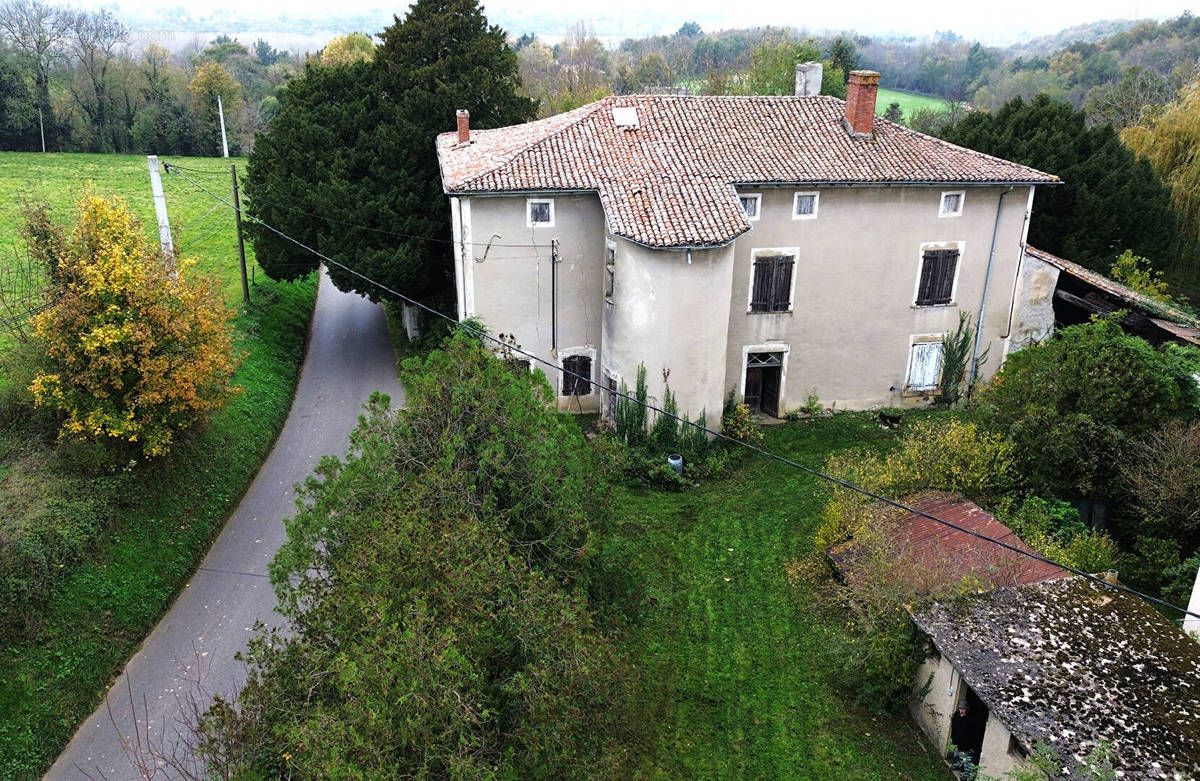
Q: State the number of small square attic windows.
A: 4